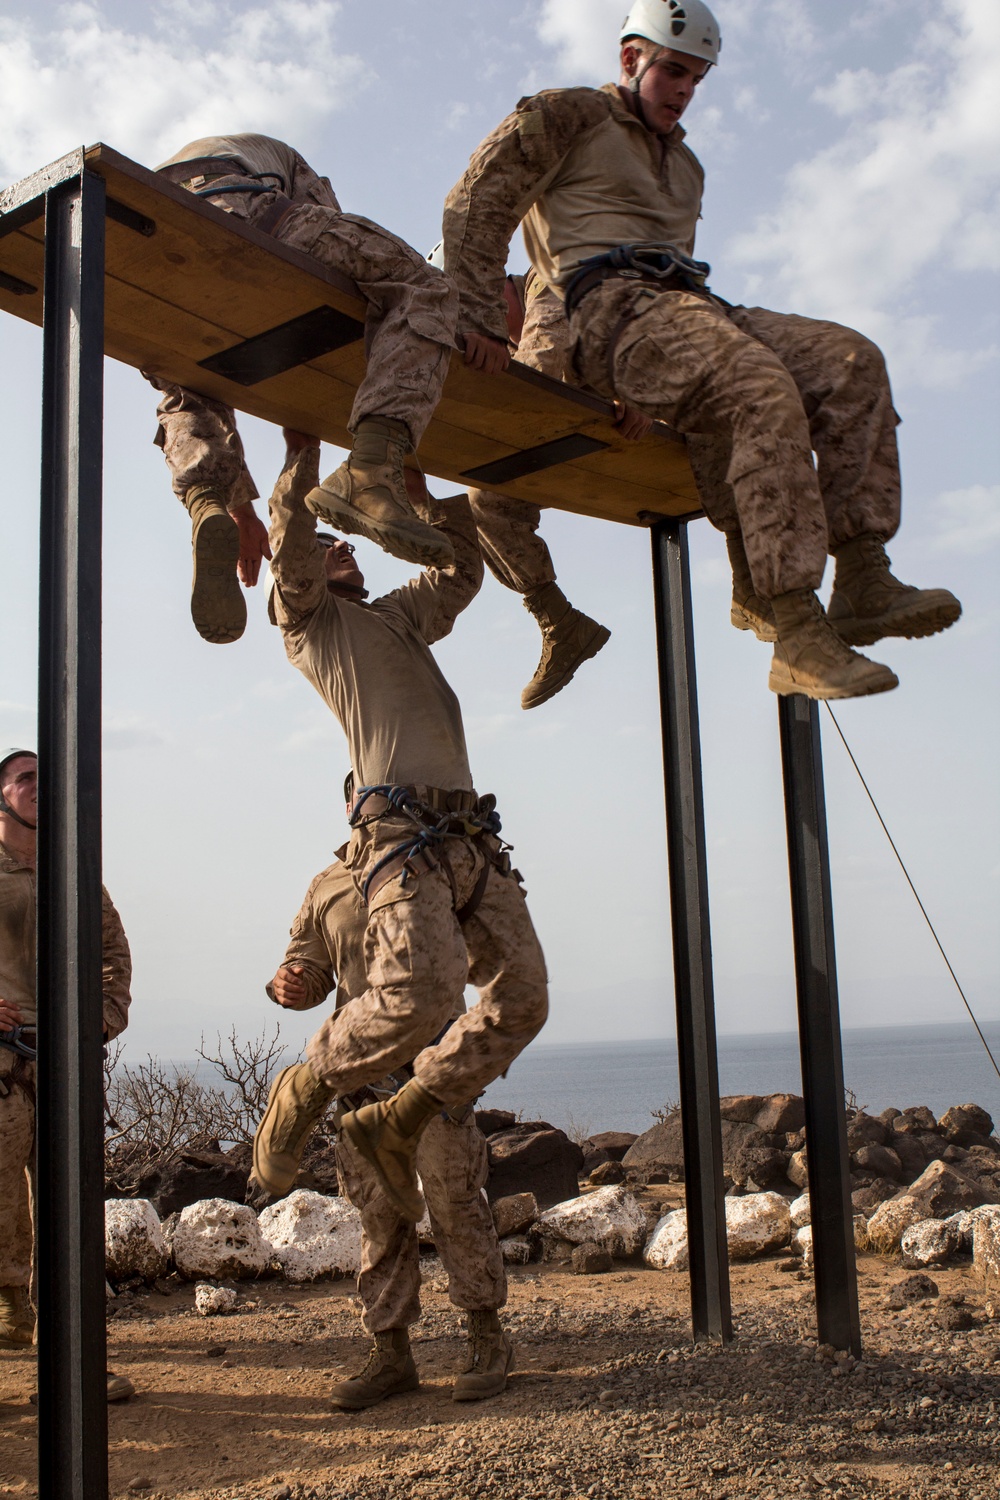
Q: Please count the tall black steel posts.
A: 3